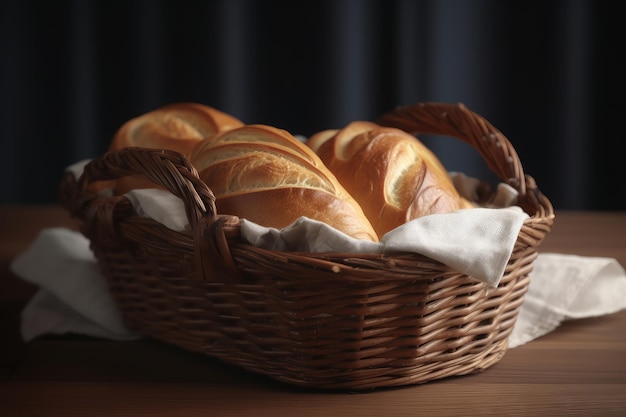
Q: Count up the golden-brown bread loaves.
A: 3